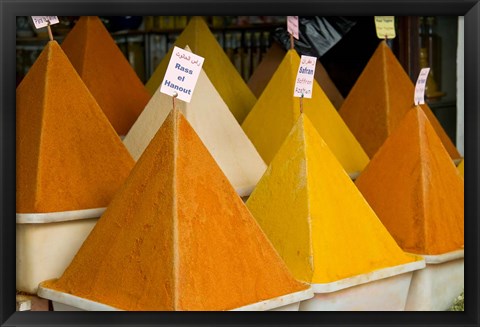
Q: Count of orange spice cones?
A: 5